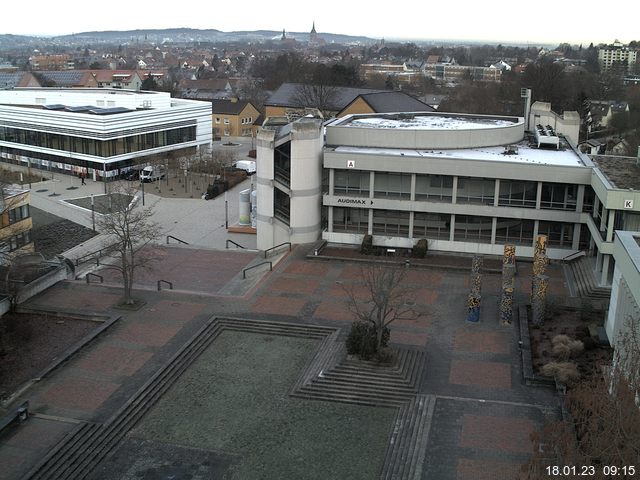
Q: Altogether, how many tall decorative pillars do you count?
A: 3